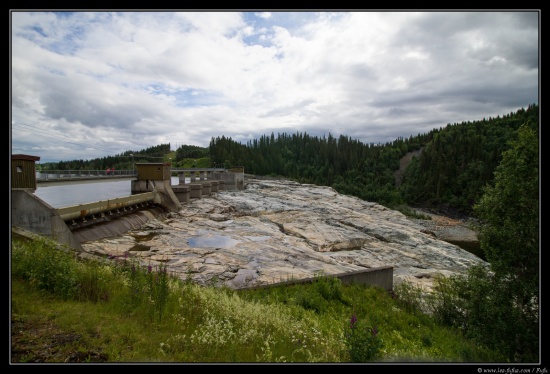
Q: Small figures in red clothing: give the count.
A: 2